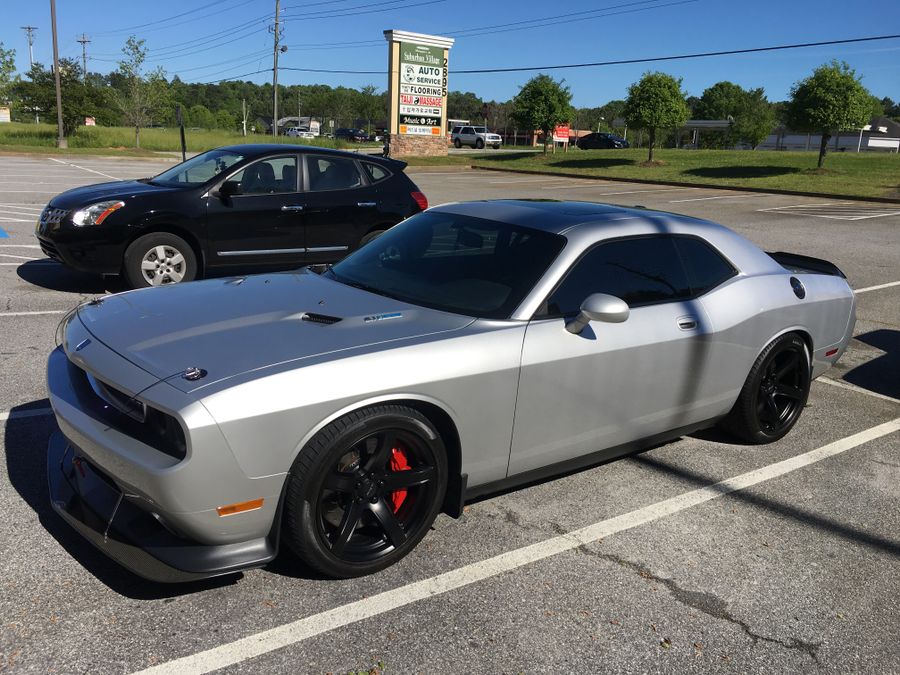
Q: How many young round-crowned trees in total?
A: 3